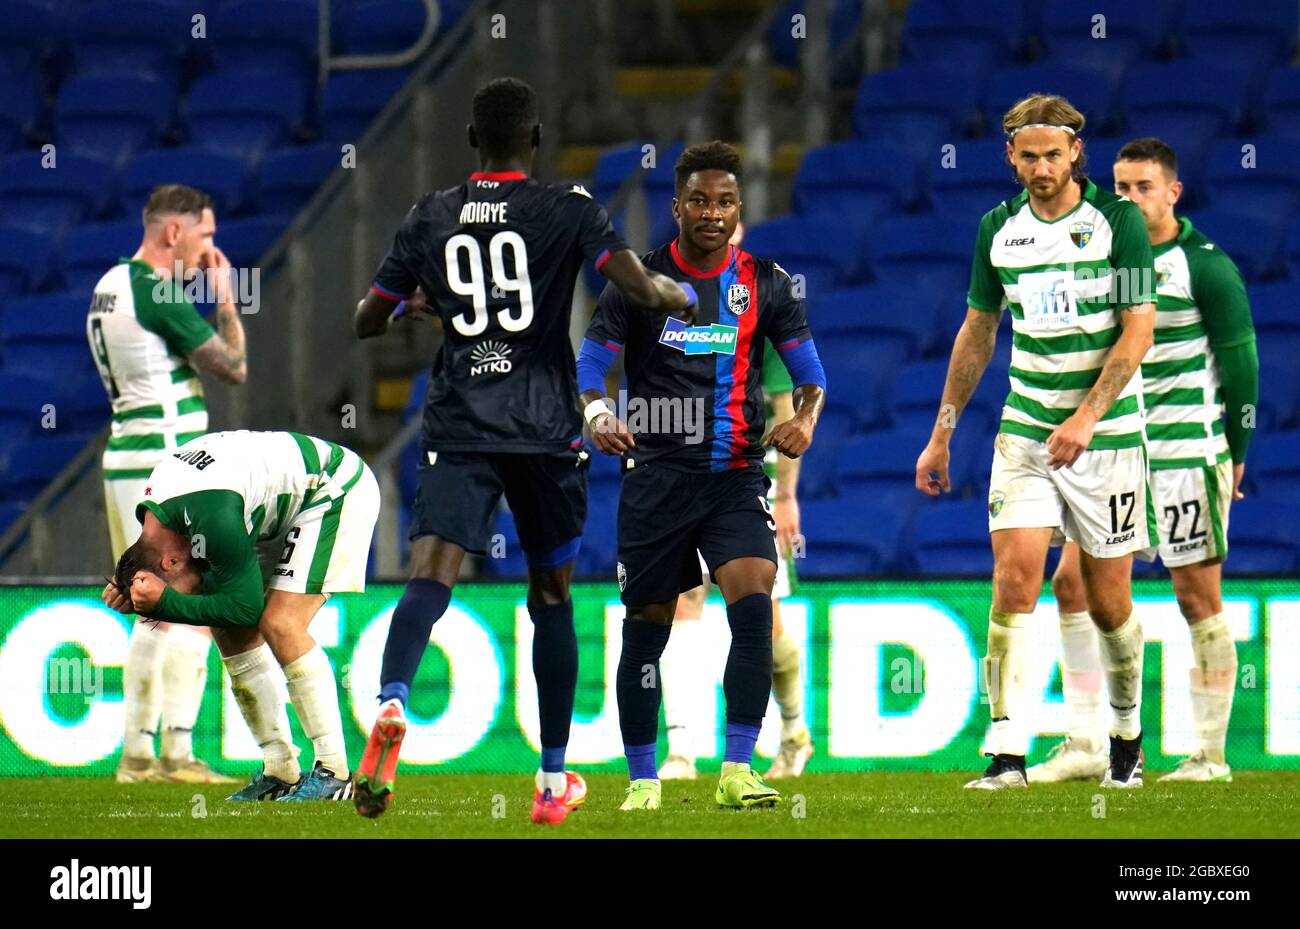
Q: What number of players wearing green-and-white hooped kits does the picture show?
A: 5